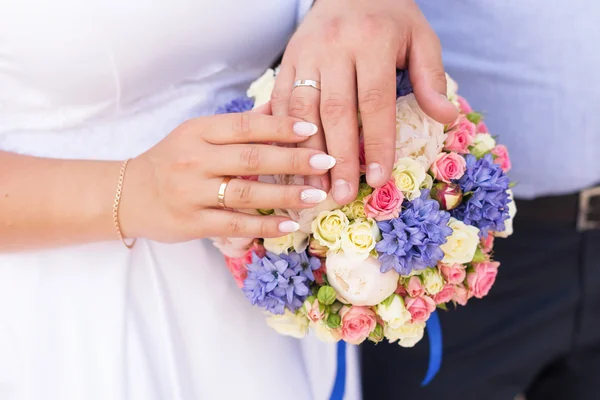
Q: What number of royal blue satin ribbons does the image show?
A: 2